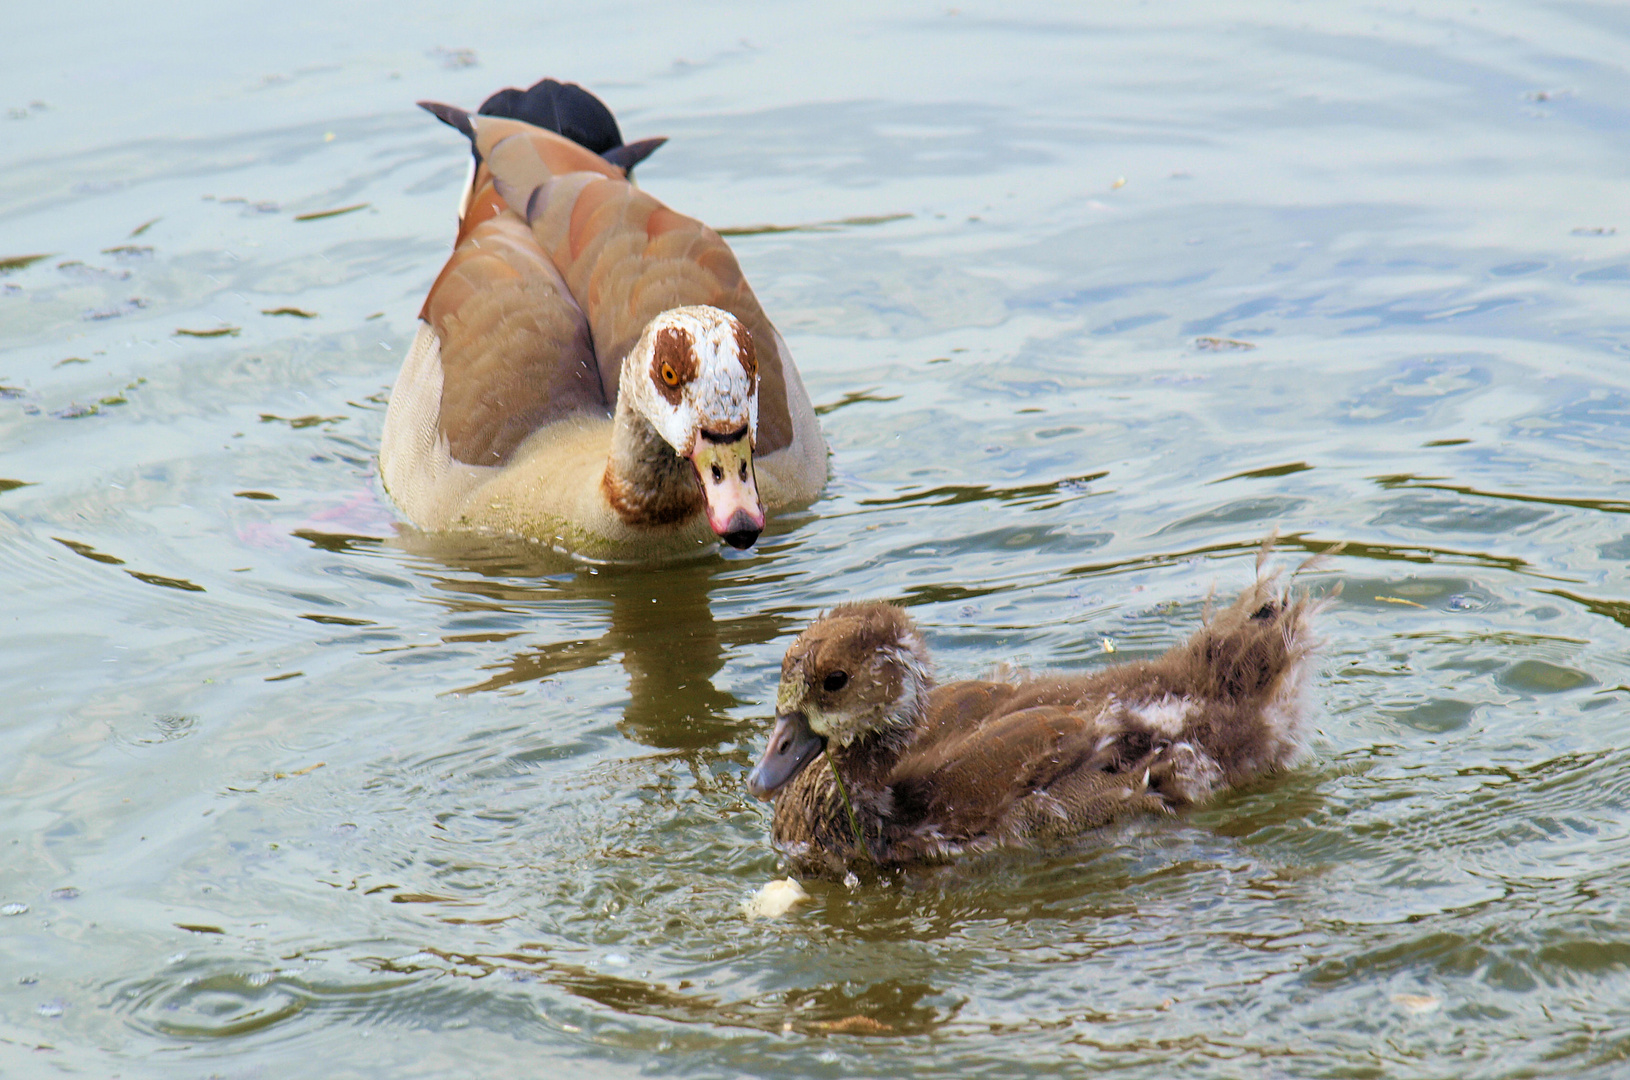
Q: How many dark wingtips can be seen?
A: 2